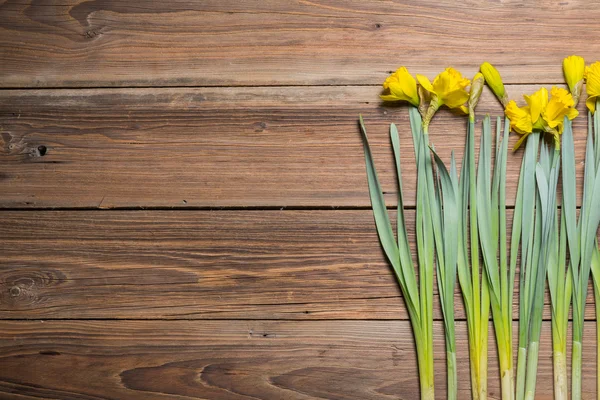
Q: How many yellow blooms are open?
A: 5